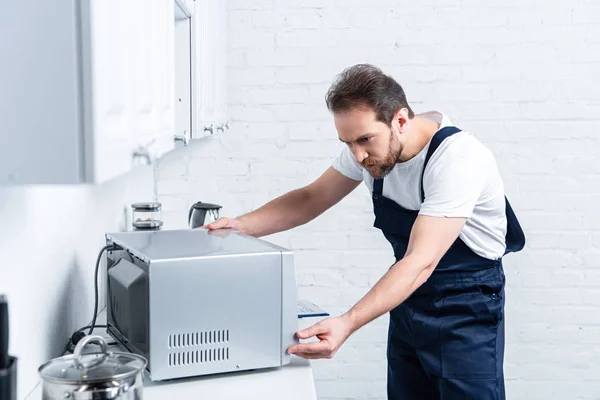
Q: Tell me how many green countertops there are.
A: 0